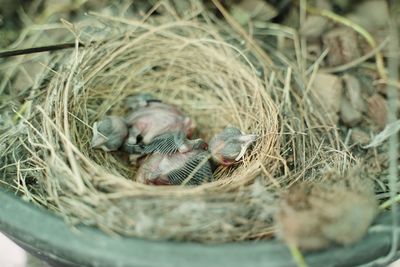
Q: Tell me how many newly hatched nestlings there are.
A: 2